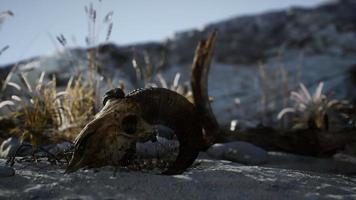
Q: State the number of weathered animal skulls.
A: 1